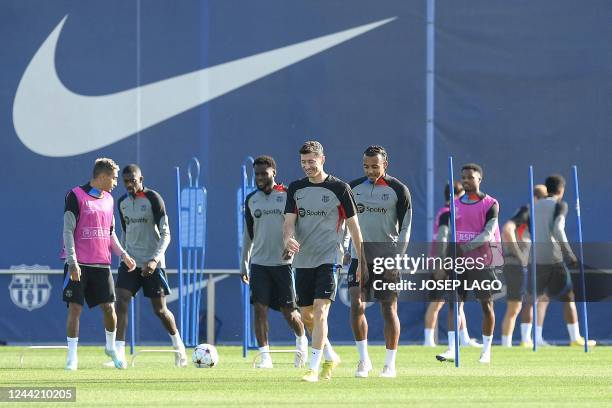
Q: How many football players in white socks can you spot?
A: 9